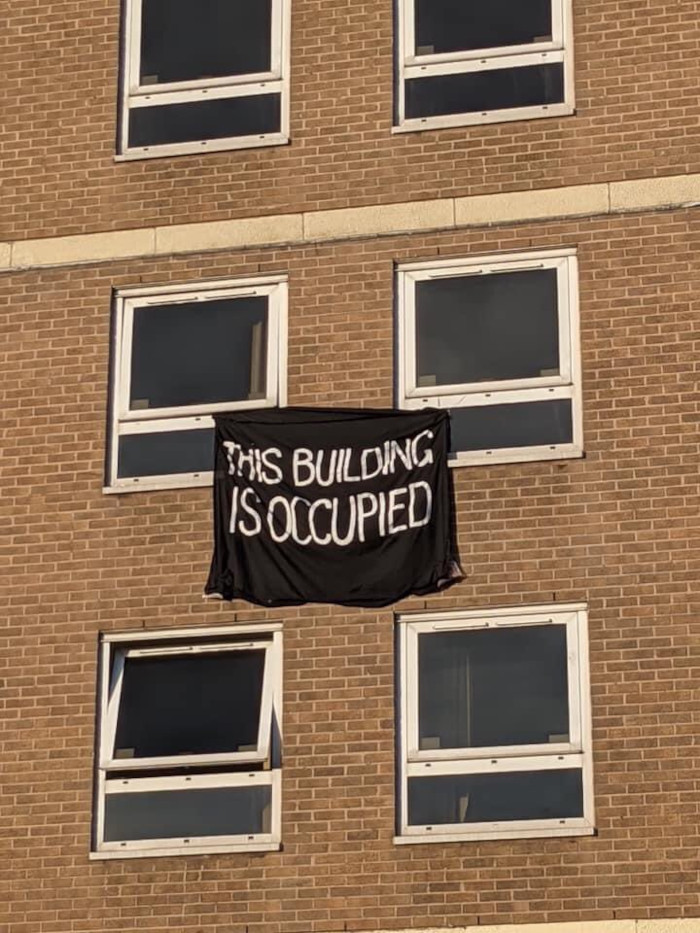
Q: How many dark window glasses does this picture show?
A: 12